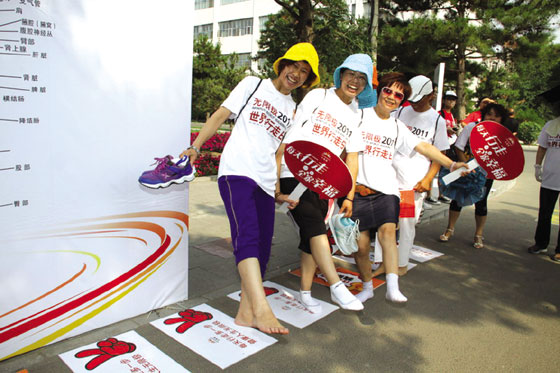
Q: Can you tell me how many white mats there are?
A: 5